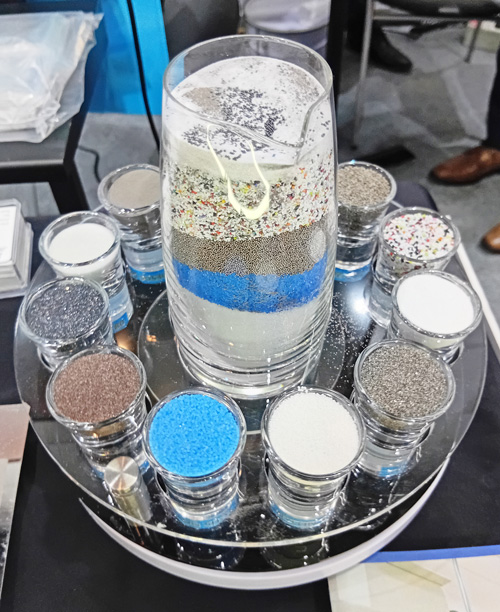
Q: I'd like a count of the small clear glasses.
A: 10